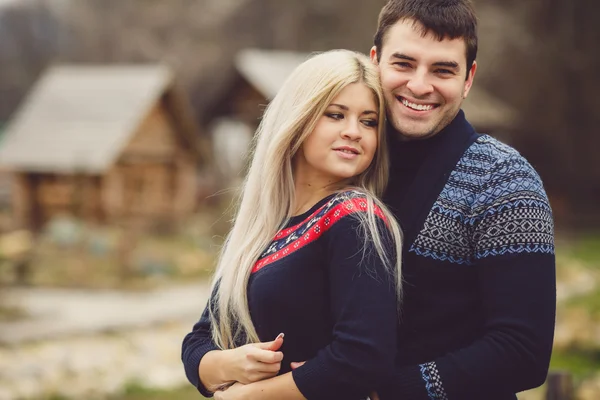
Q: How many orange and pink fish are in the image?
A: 0